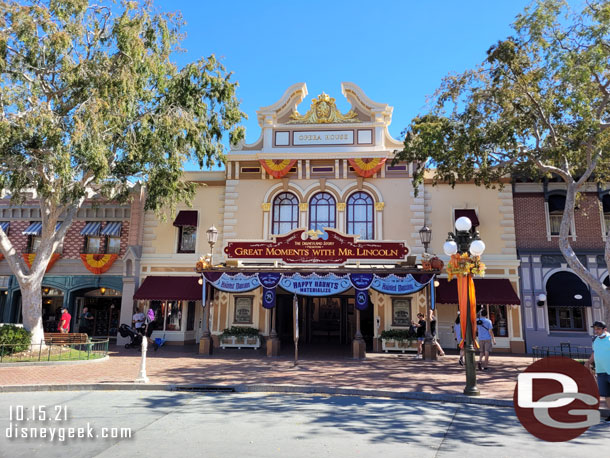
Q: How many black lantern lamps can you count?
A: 2